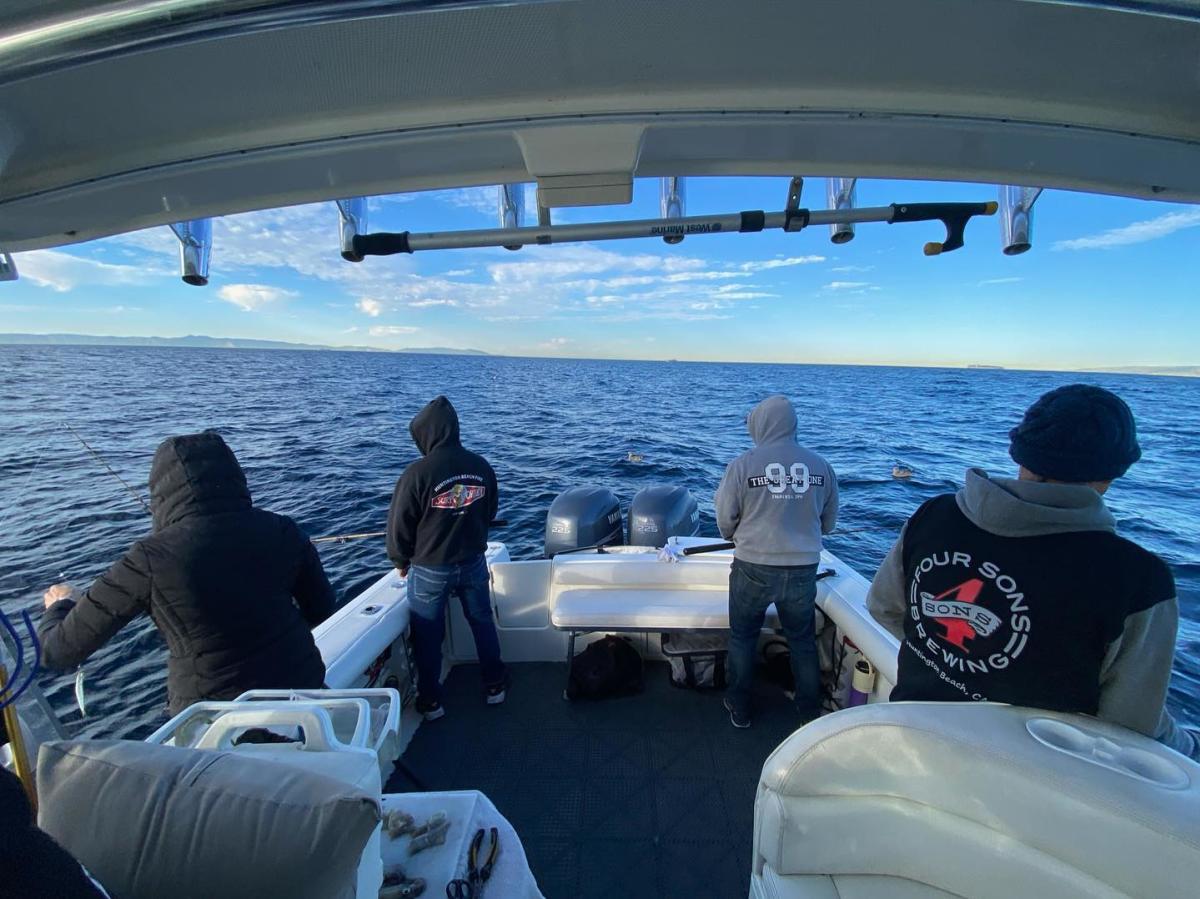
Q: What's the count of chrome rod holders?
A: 6